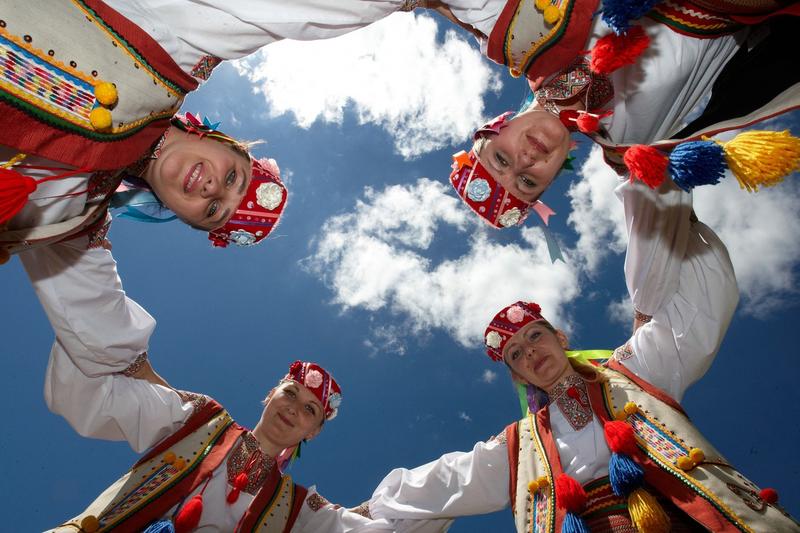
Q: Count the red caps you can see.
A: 4